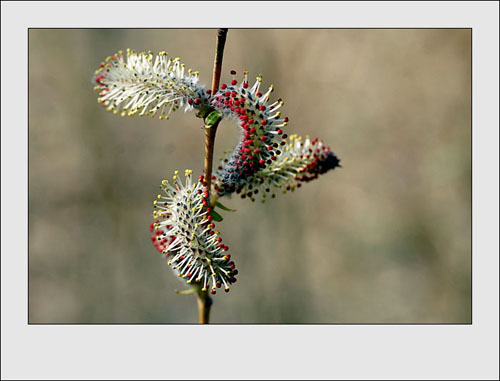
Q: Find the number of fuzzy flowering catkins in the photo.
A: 4